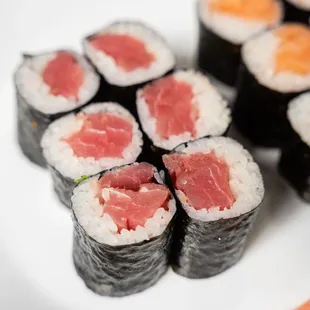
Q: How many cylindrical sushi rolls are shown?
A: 10